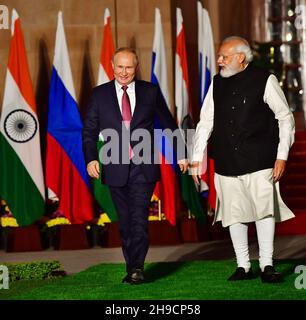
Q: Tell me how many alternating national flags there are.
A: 6